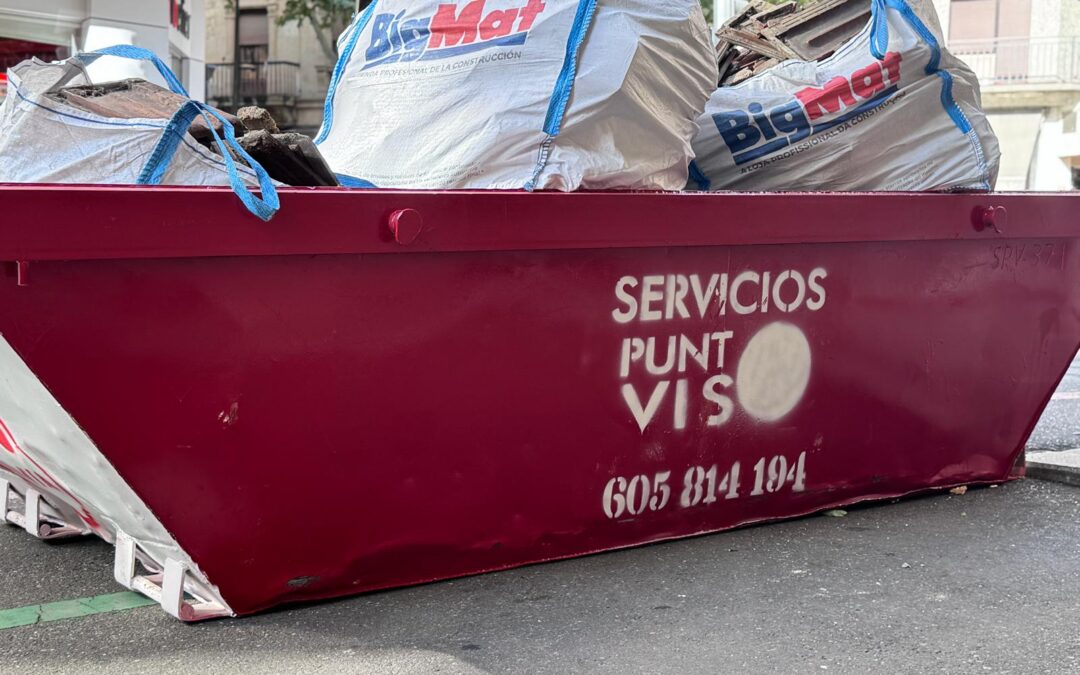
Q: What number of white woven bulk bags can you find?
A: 3